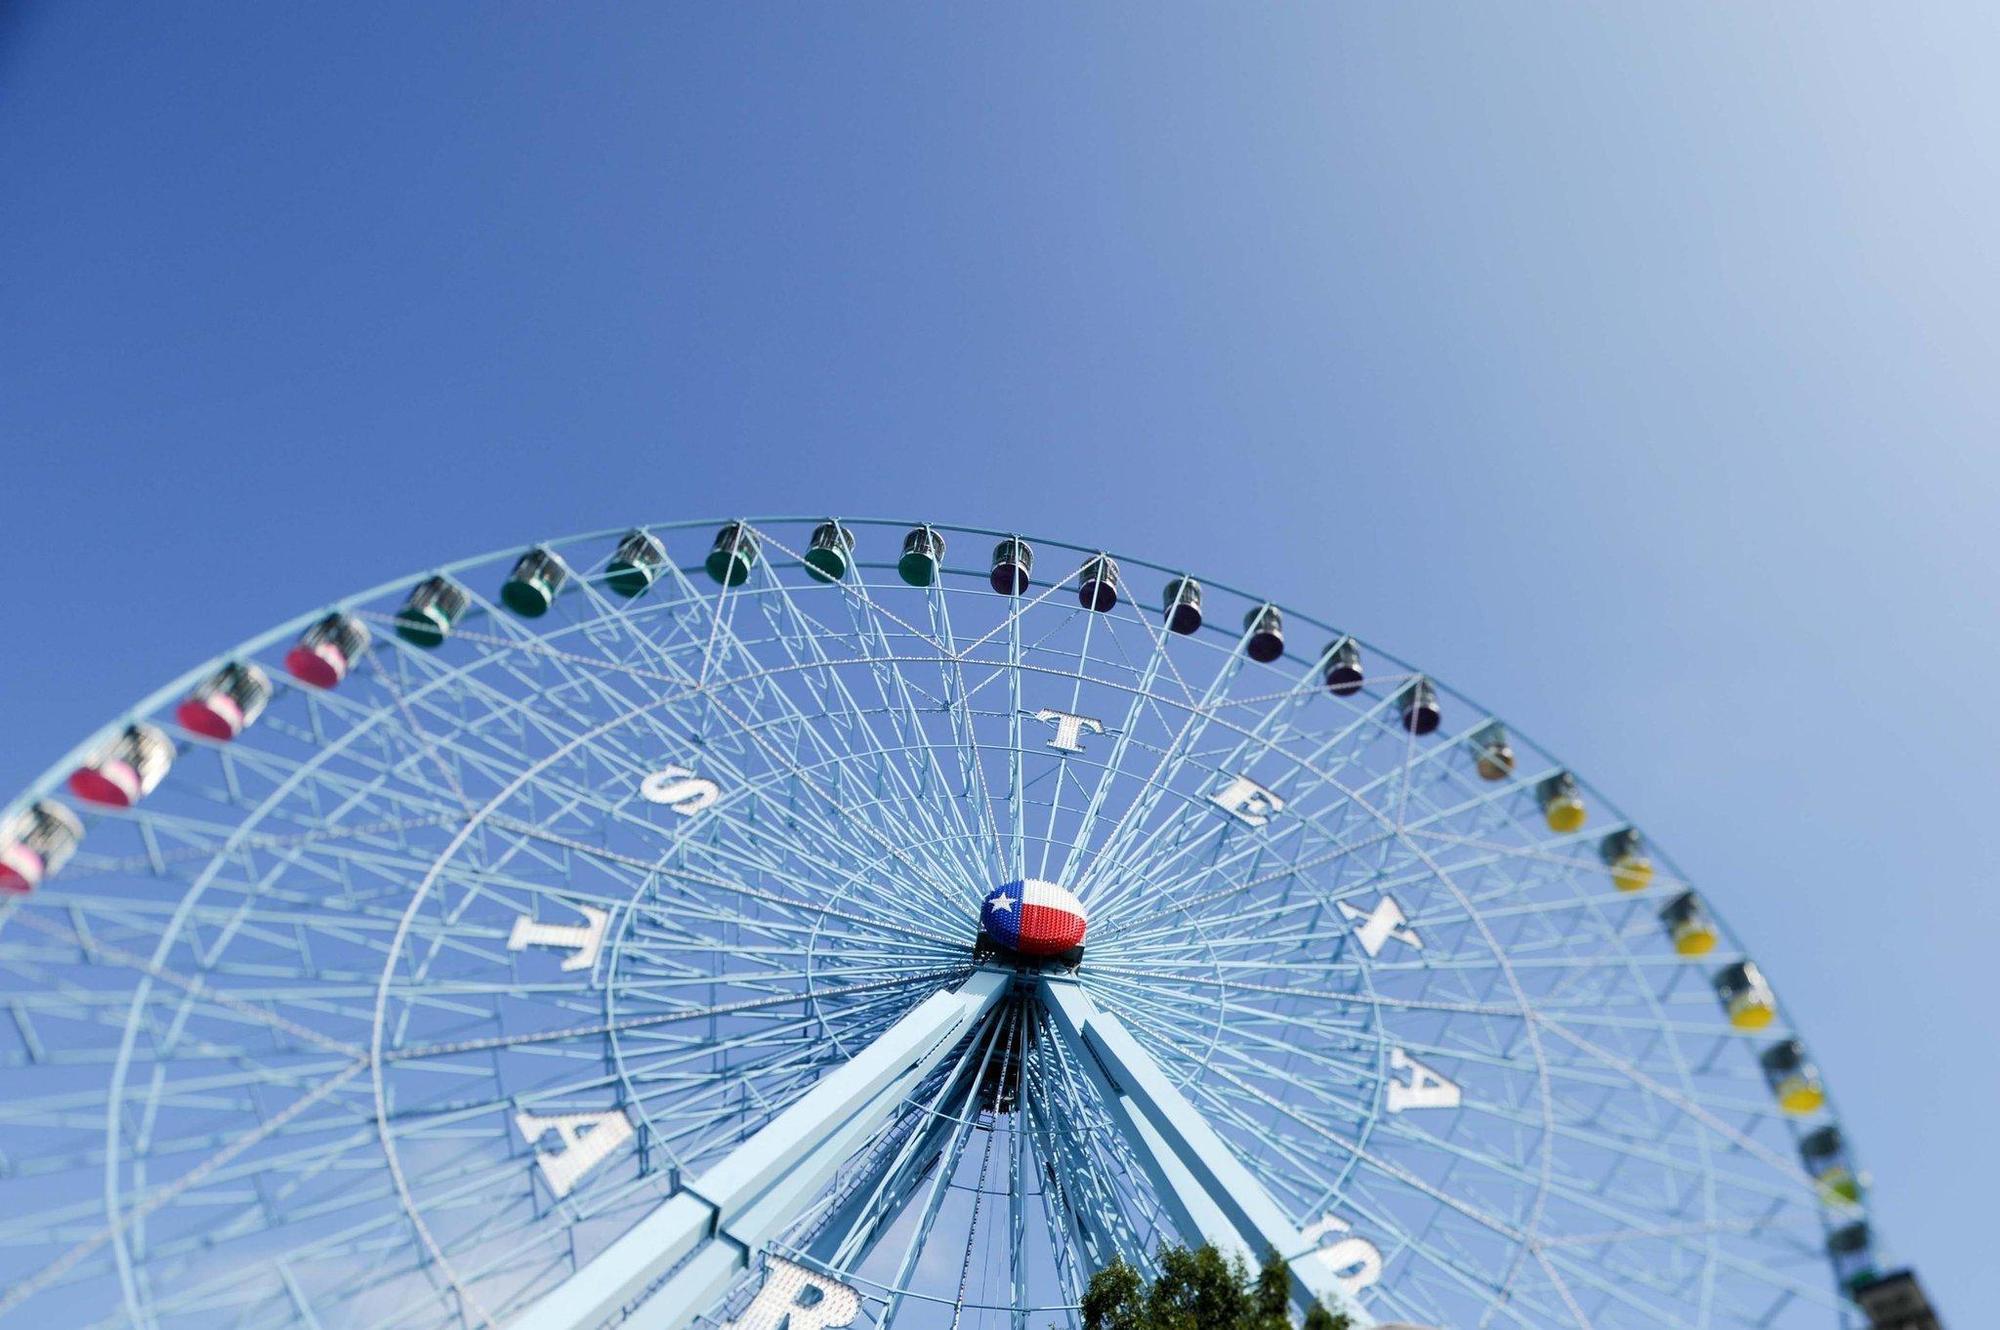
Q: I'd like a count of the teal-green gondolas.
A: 6